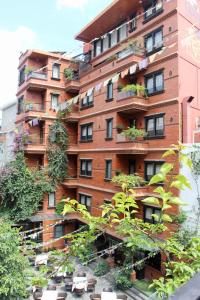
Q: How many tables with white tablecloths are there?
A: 5